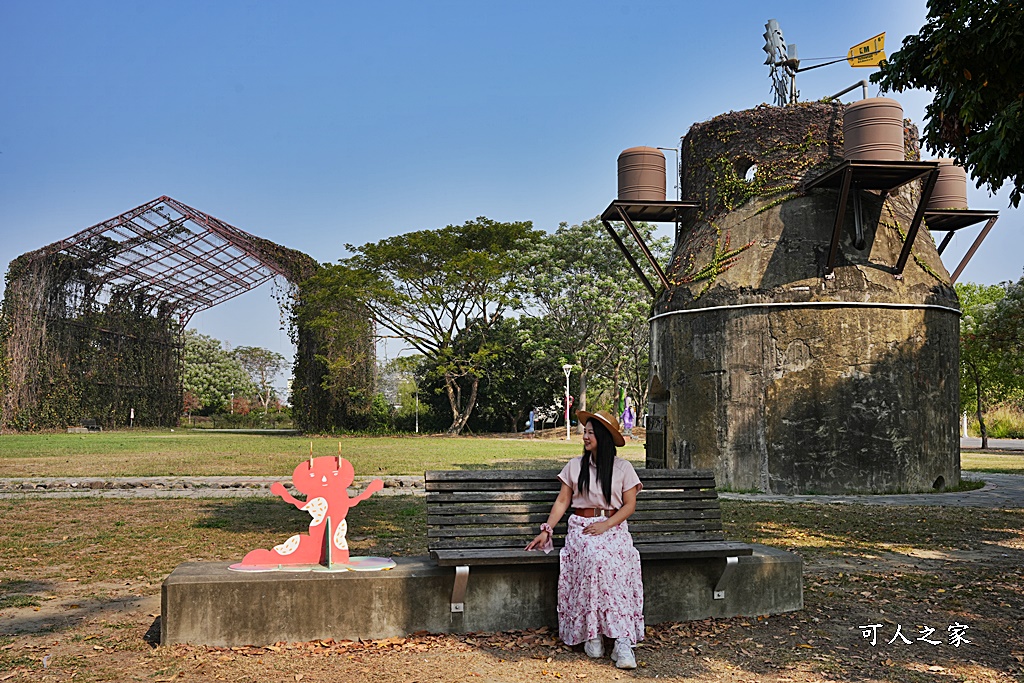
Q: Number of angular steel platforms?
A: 3